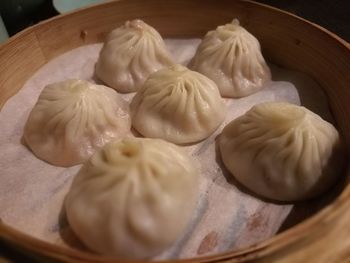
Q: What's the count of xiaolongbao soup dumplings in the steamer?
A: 6